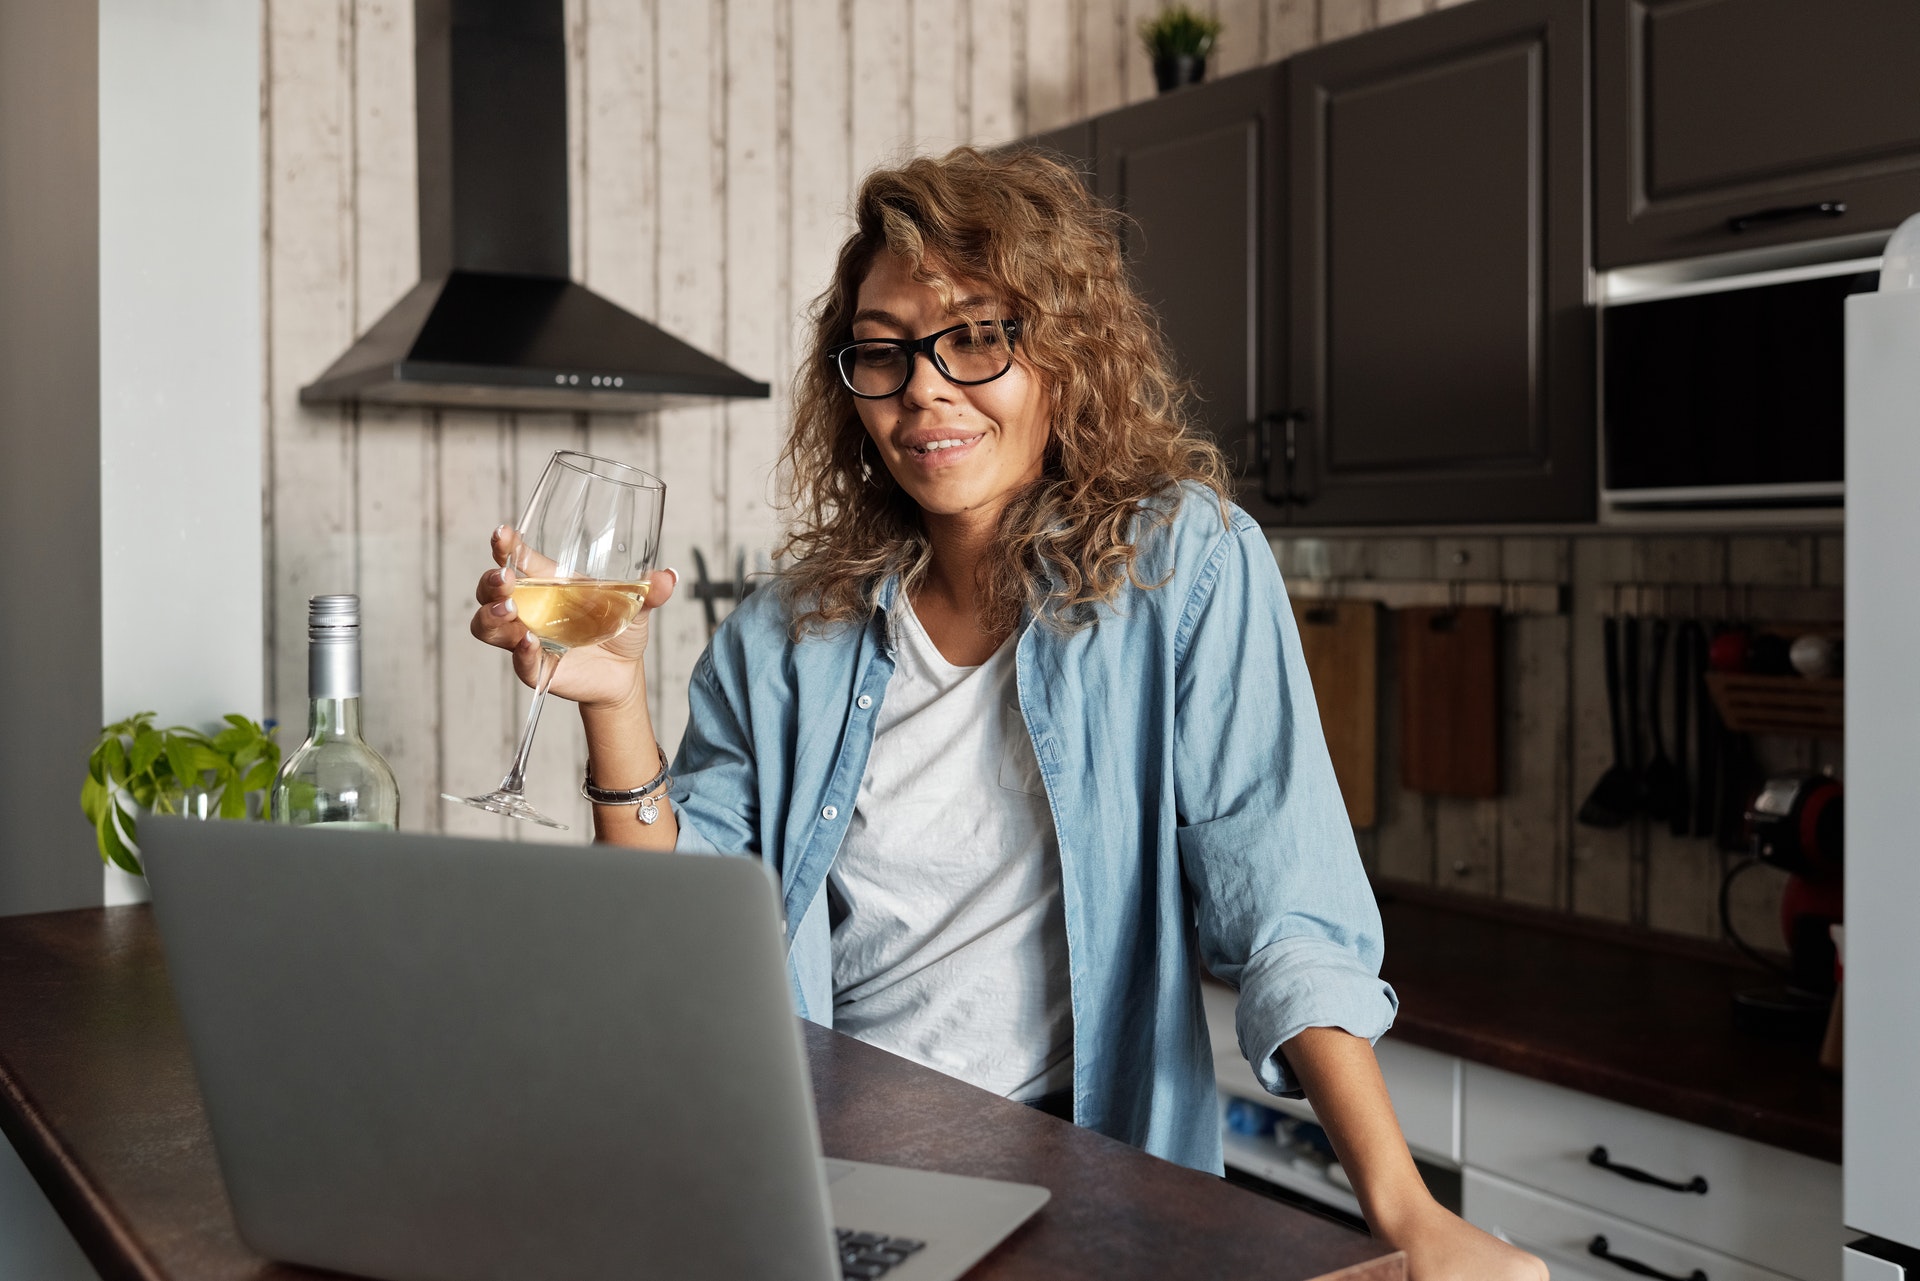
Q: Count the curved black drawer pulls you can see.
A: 2